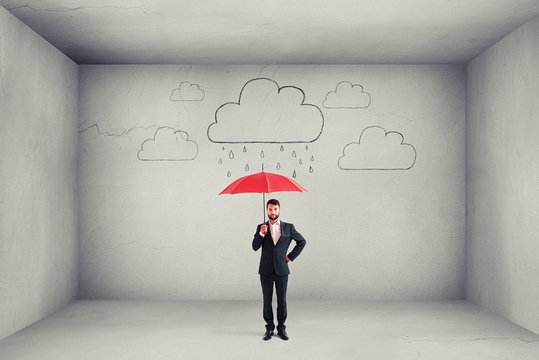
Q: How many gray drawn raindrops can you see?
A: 15